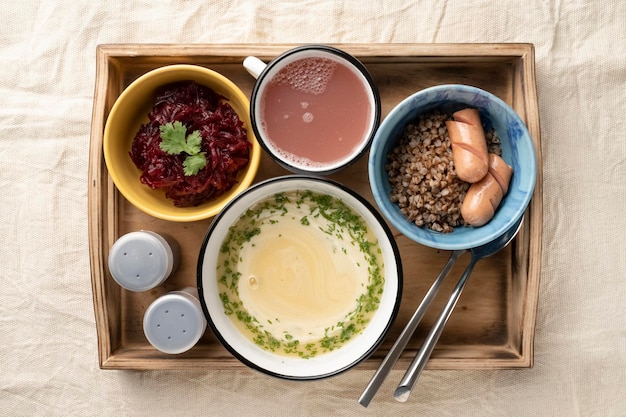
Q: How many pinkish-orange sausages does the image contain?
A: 2